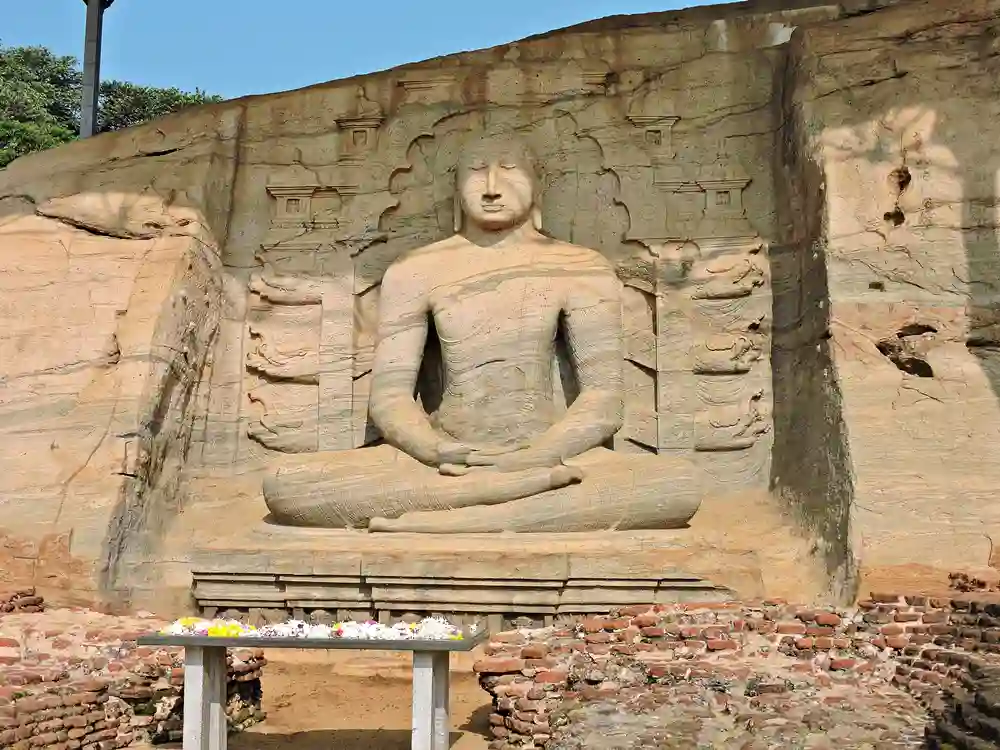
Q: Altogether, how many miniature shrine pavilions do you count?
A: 4